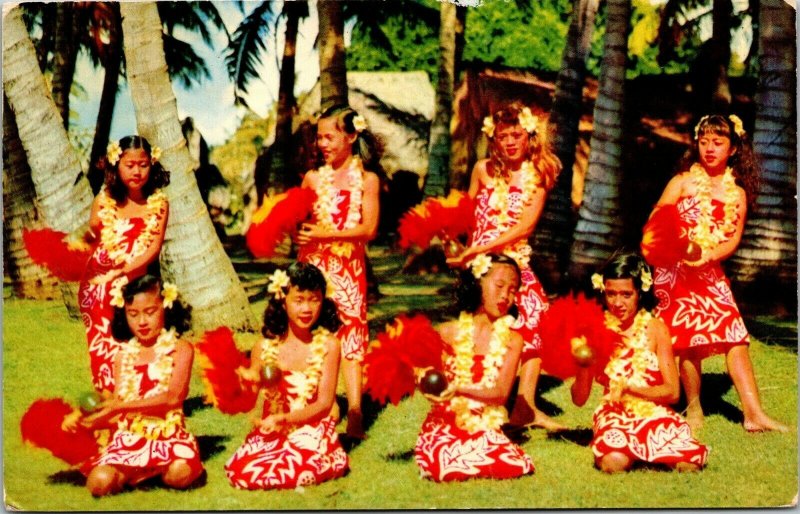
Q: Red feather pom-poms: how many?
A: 8